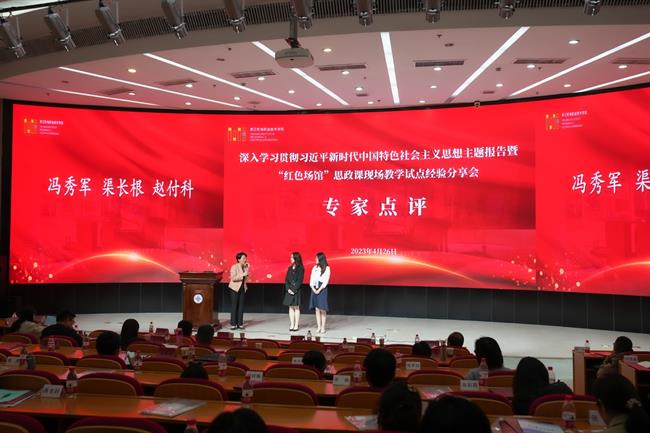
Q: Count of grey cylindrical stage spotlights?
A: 10